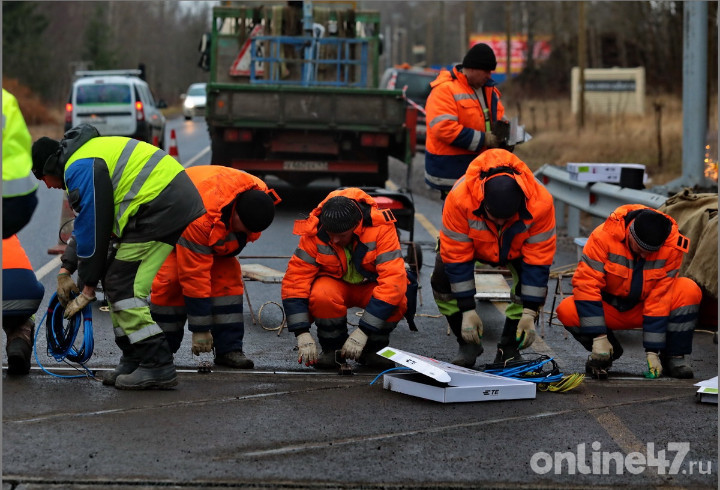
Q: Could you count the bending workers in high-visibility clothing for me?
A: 5